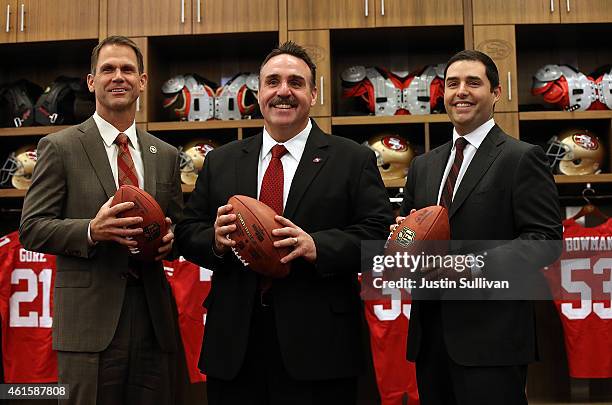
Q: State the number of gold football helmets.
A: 4